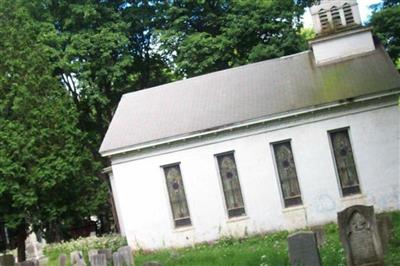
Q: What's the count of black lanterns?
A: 0